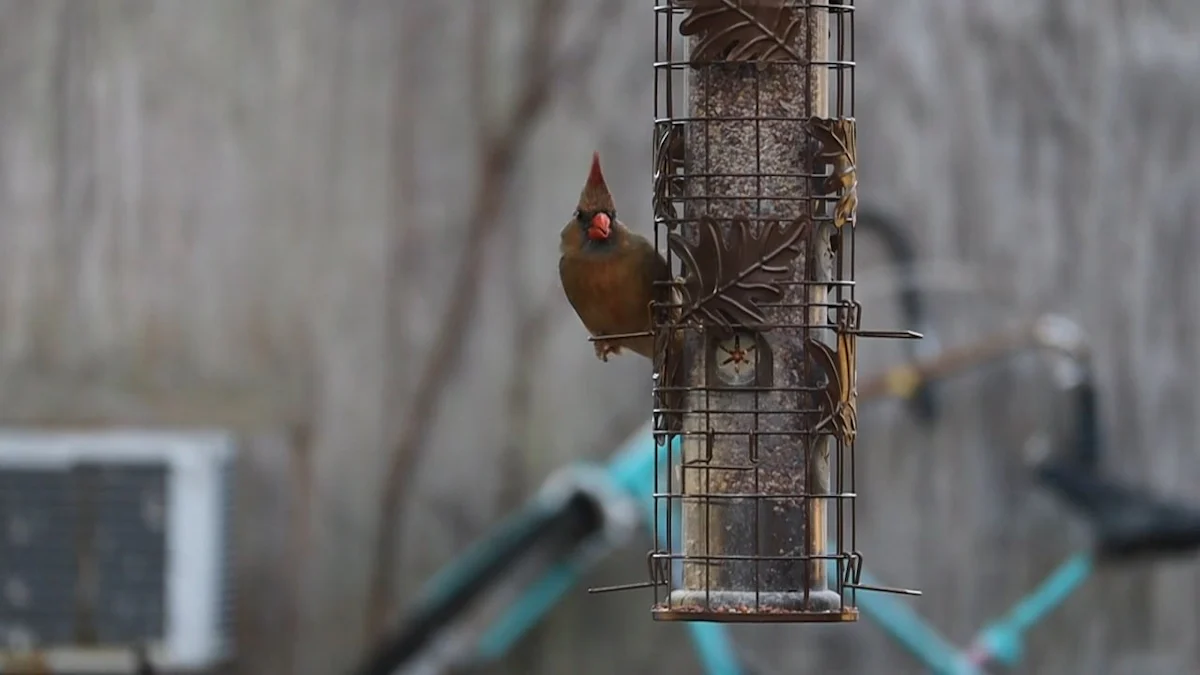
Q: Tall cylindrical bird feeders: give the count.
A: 1